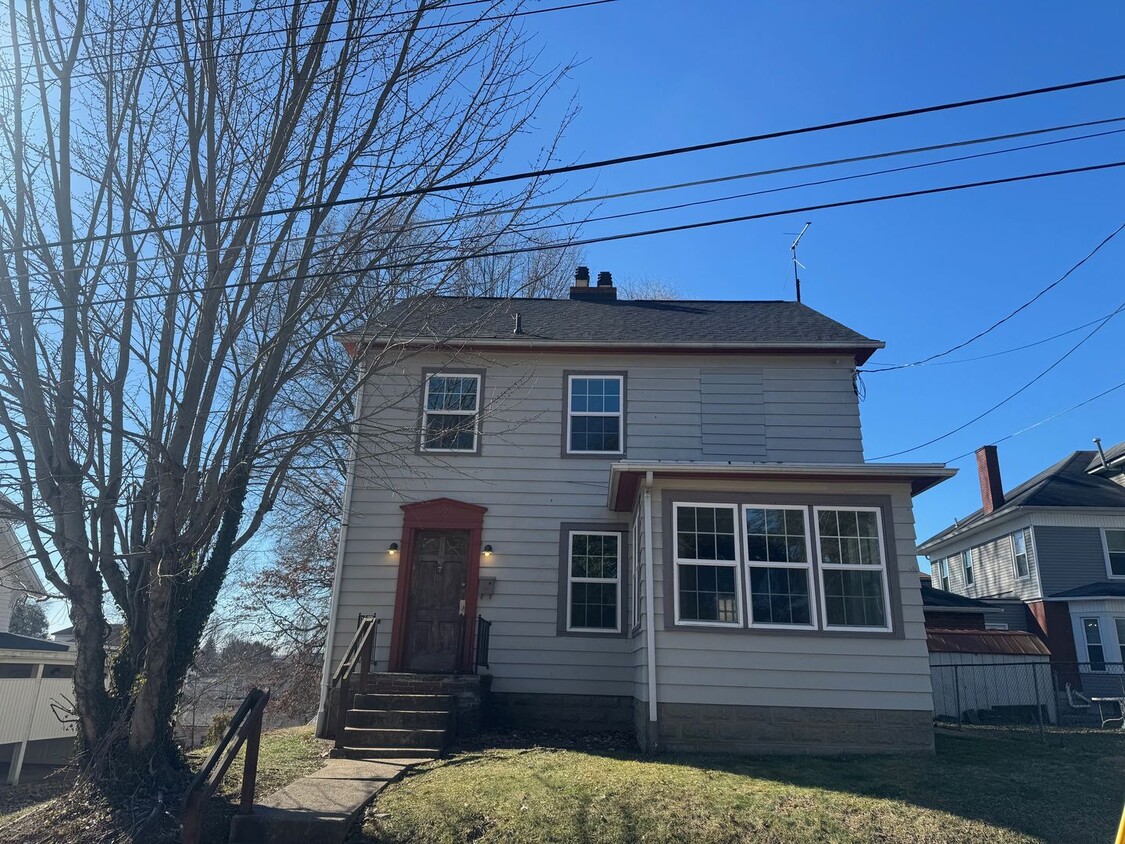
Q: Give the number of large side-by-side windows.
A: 3